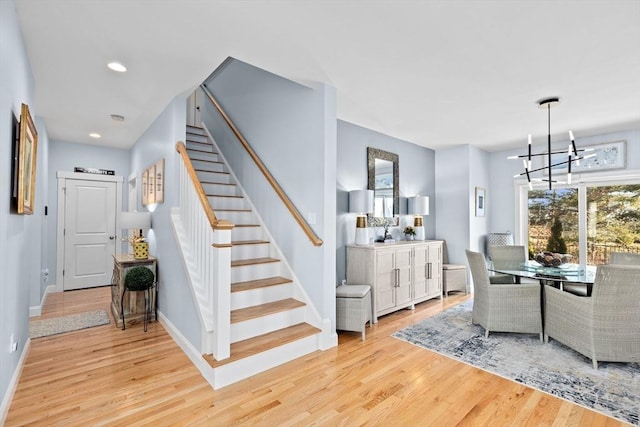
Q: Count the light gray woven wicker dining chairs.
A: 4